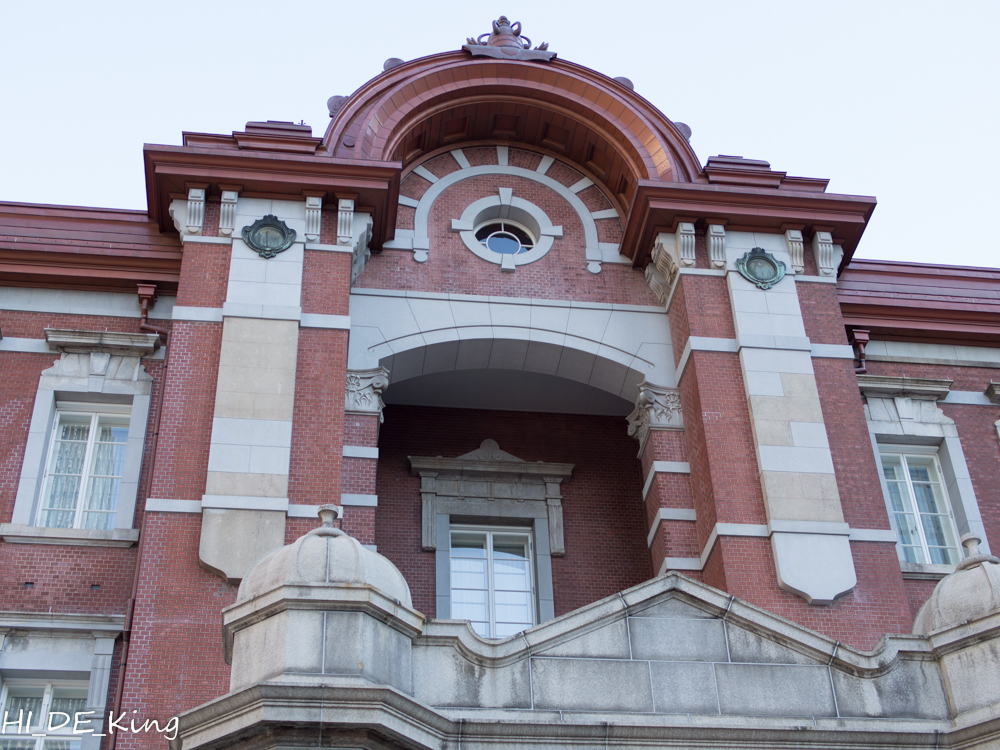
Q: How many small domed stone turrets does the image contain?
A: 2